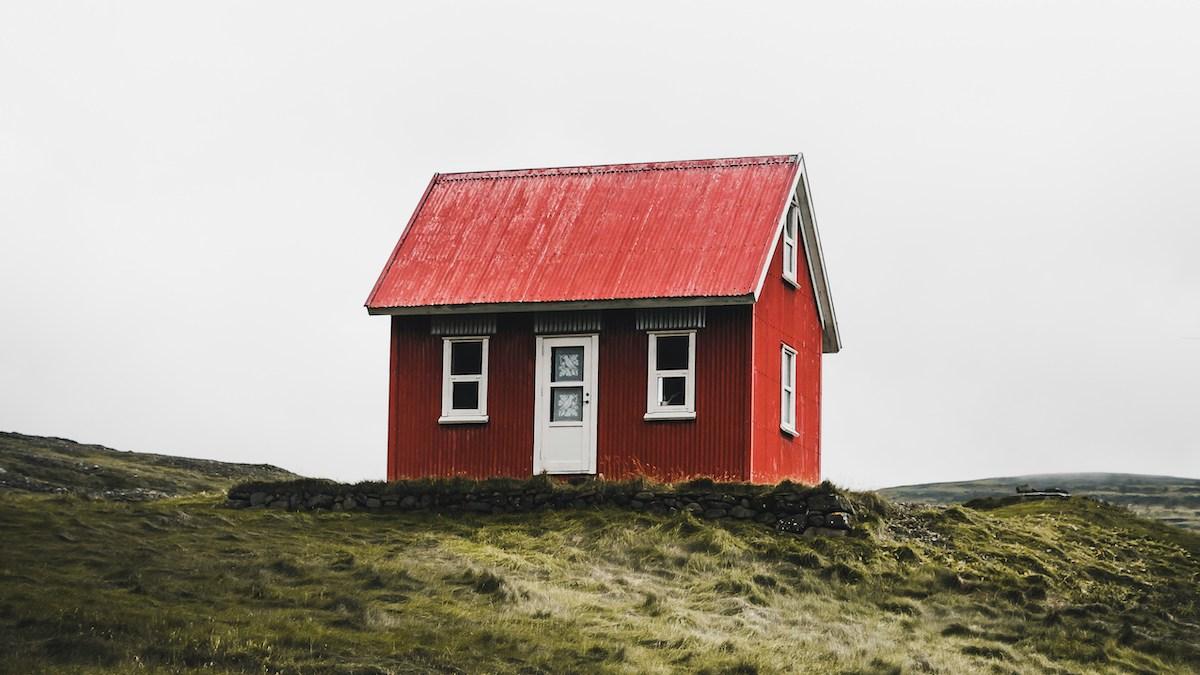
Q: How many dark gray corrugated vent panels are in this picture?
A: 3